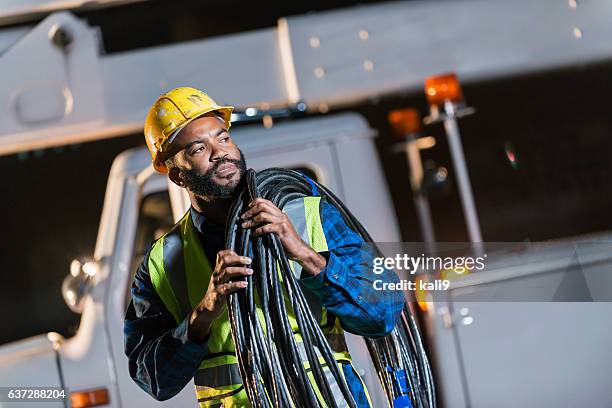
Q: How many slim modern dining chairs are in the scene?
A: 0